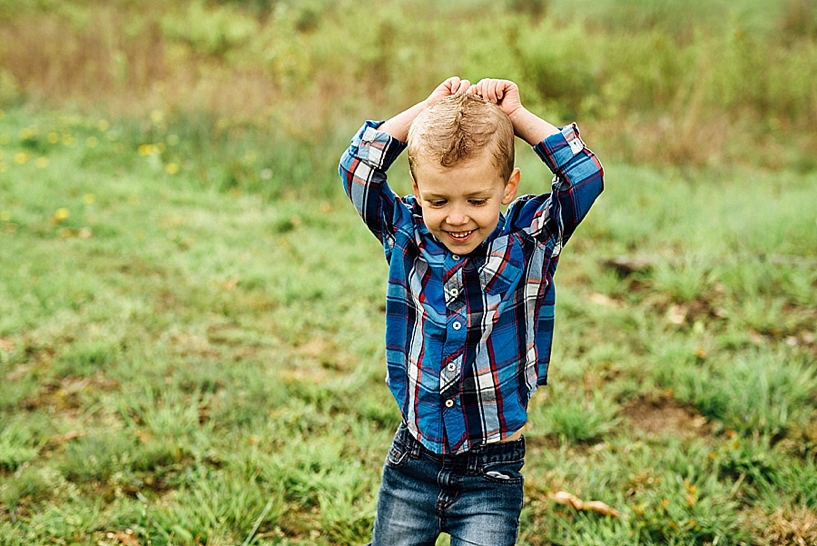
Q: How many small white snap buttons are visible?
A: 5